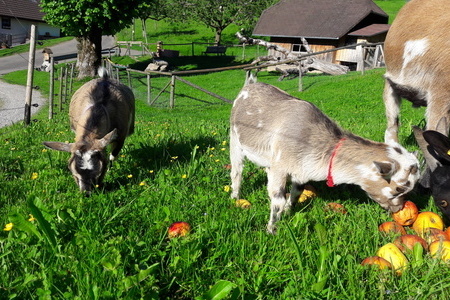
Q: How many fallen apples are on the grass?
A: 13